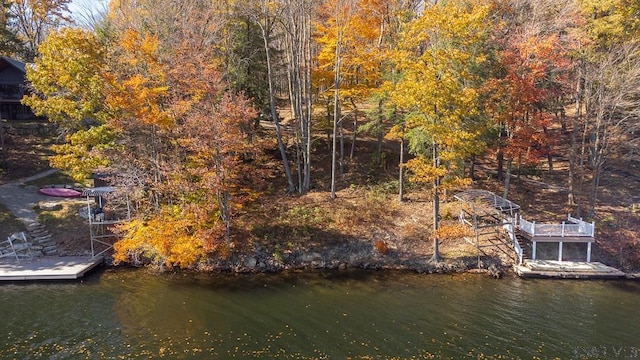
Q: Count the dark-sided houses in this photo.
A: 1